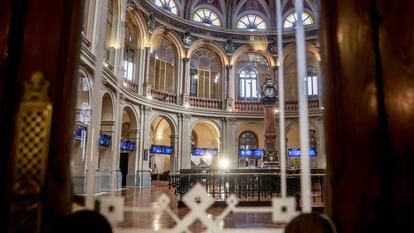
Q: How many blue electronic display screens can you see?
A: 7